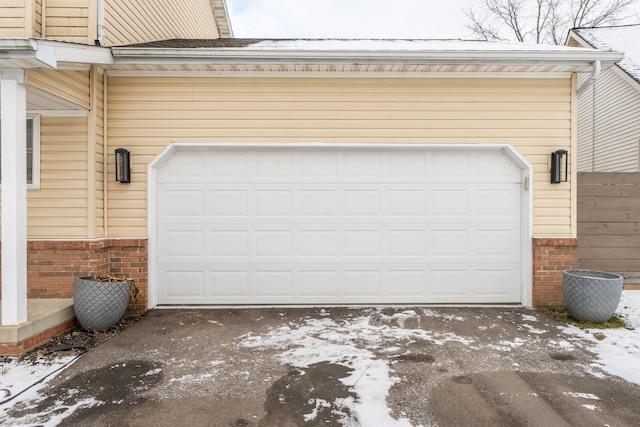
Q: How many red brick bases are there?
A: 2